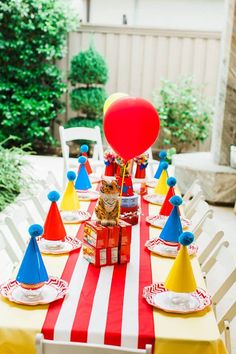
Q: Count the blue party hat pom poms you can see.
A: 10